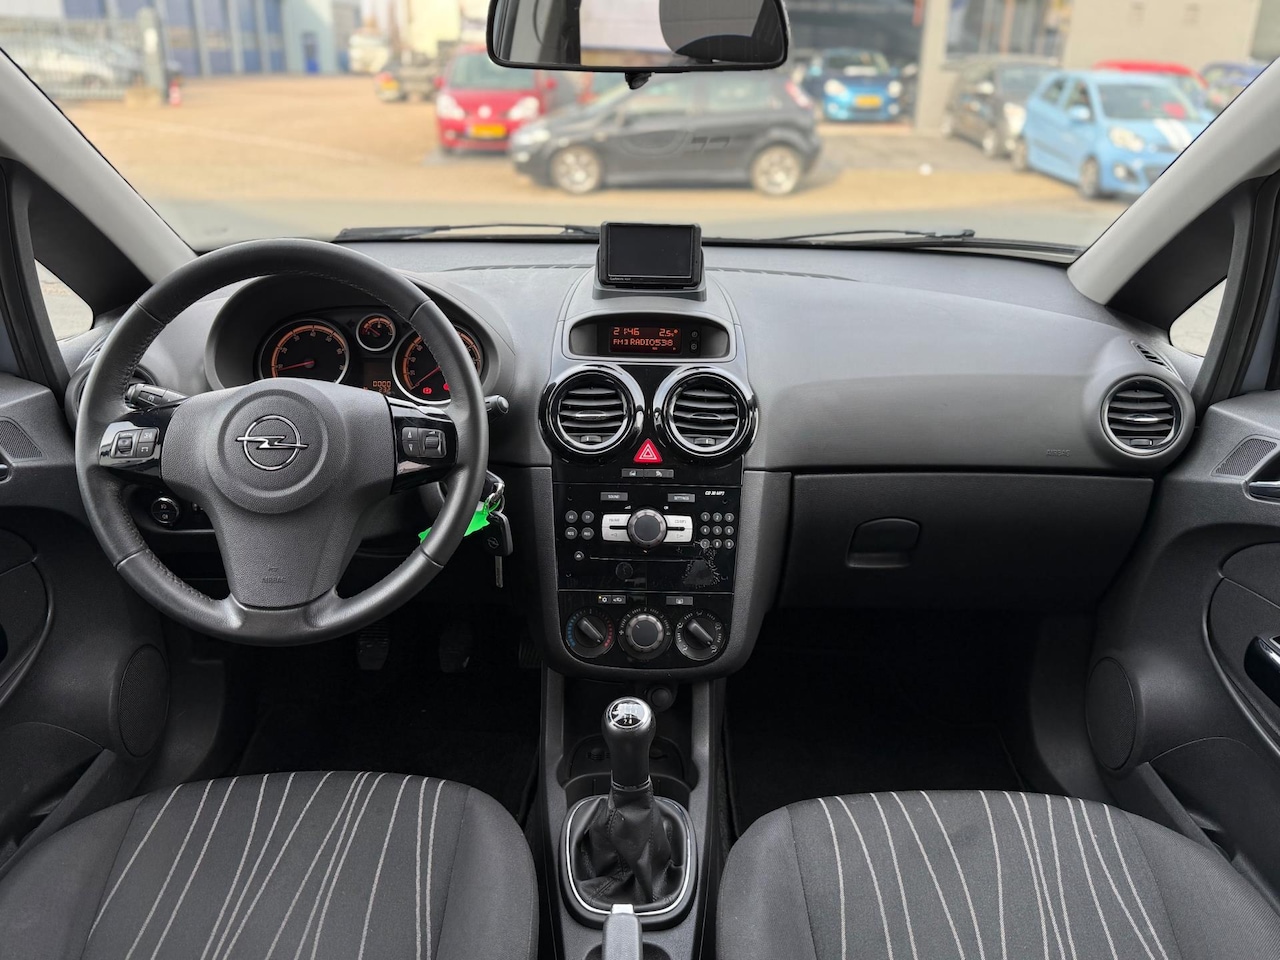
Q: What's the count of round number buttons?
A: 9